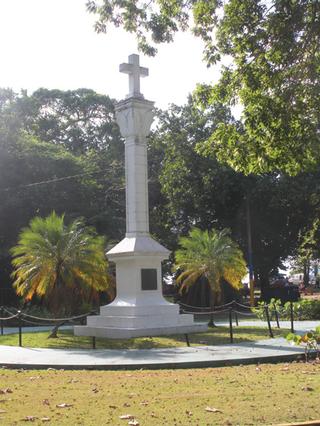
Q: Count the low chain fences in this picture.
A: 1